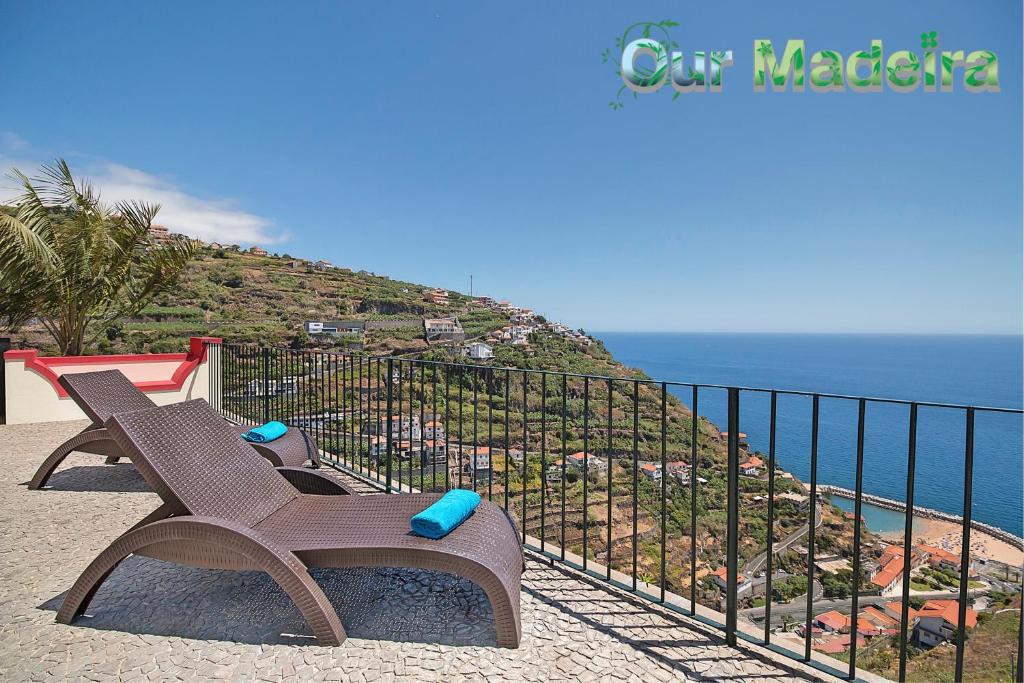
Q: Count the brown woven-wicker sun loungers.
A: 2